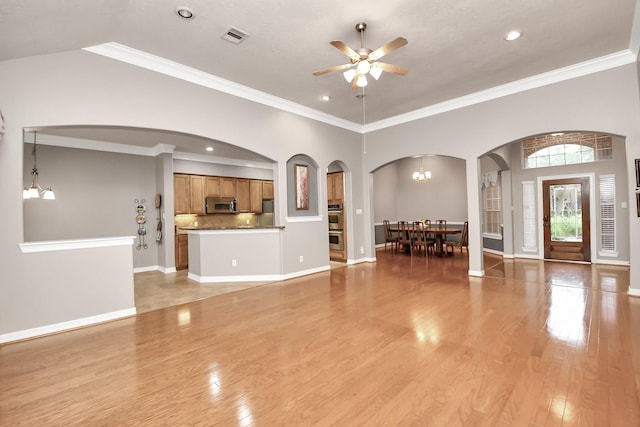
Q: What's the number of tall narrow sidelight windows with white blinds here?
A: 2